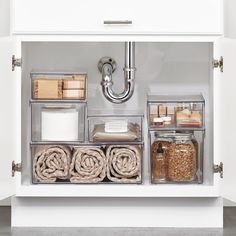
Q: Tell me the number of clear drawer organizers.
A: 6